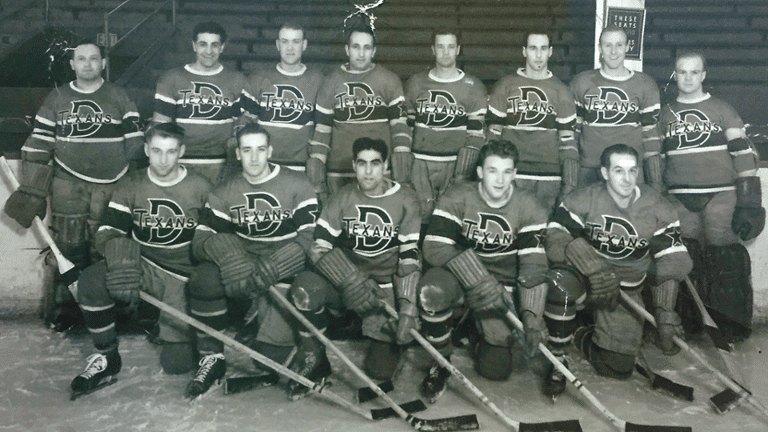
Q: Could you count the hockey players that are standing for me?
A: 8